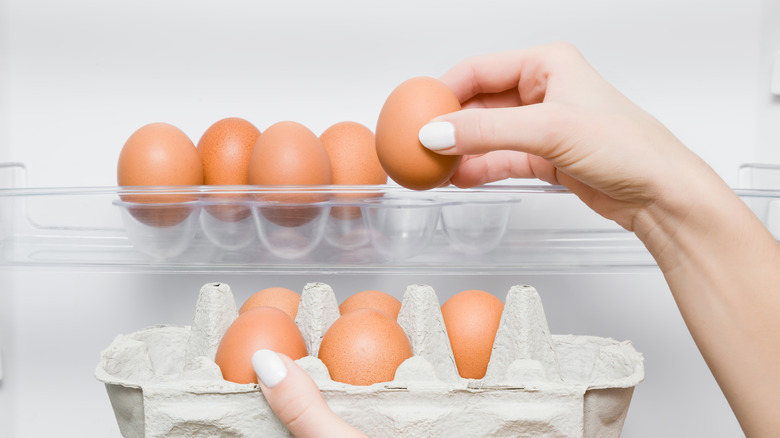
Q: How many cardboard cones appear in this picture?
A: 4